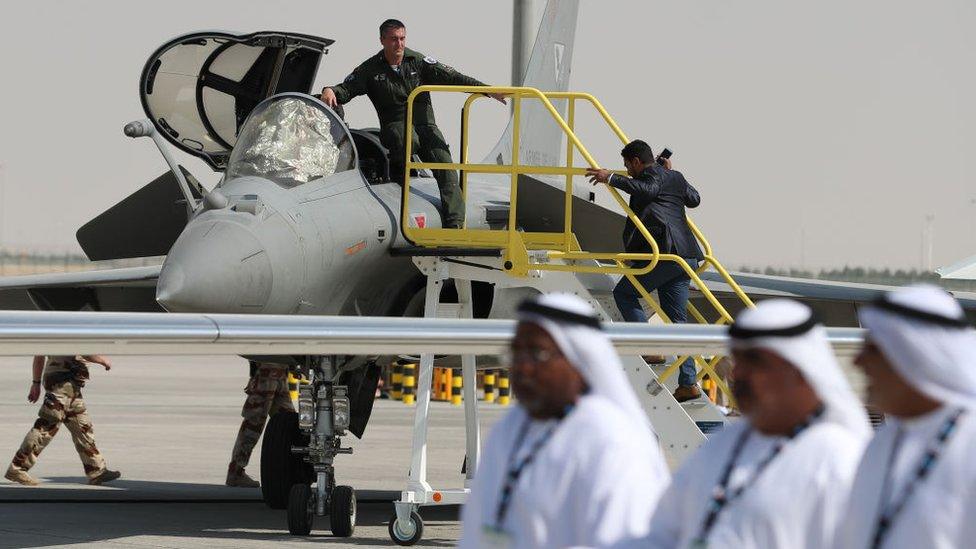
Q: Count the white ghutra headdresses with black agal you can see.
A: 3